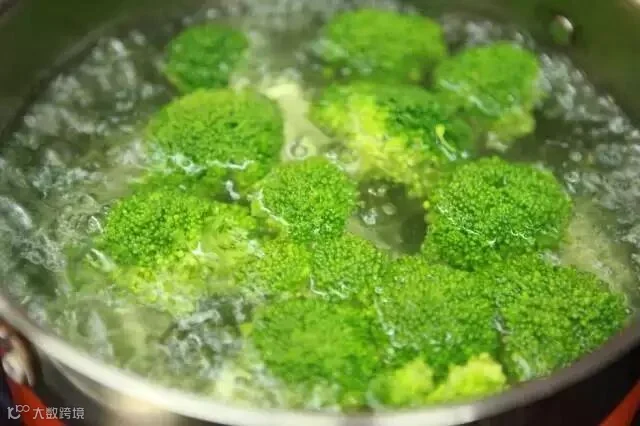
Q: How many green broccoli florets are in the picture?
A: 12